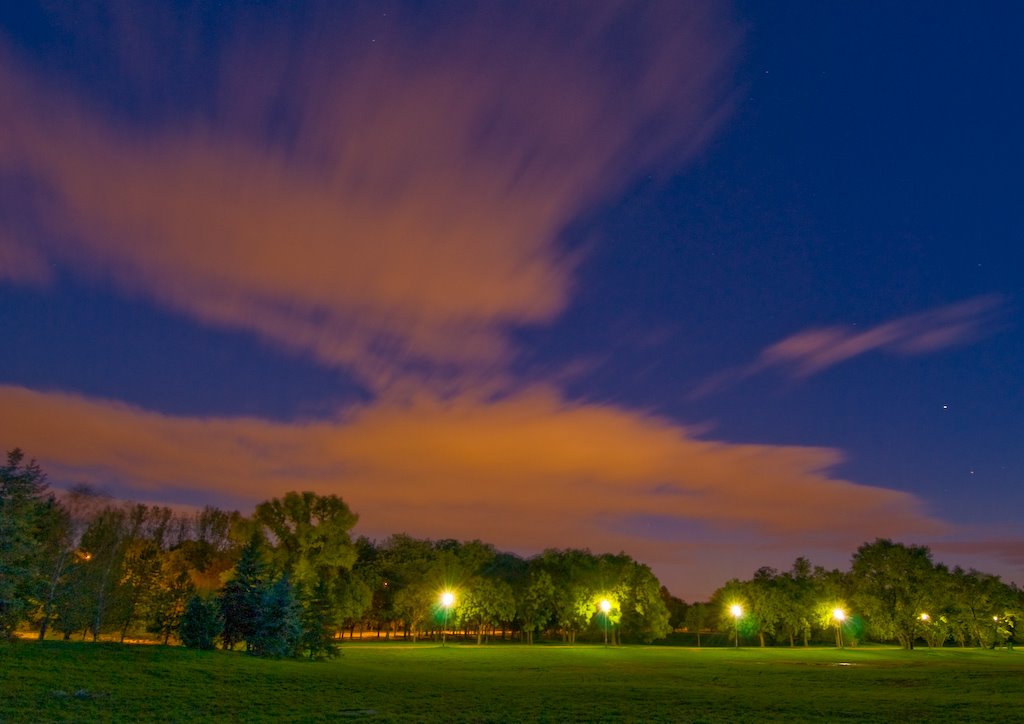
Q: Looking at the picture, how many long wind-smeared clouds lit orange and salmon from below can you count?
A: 3